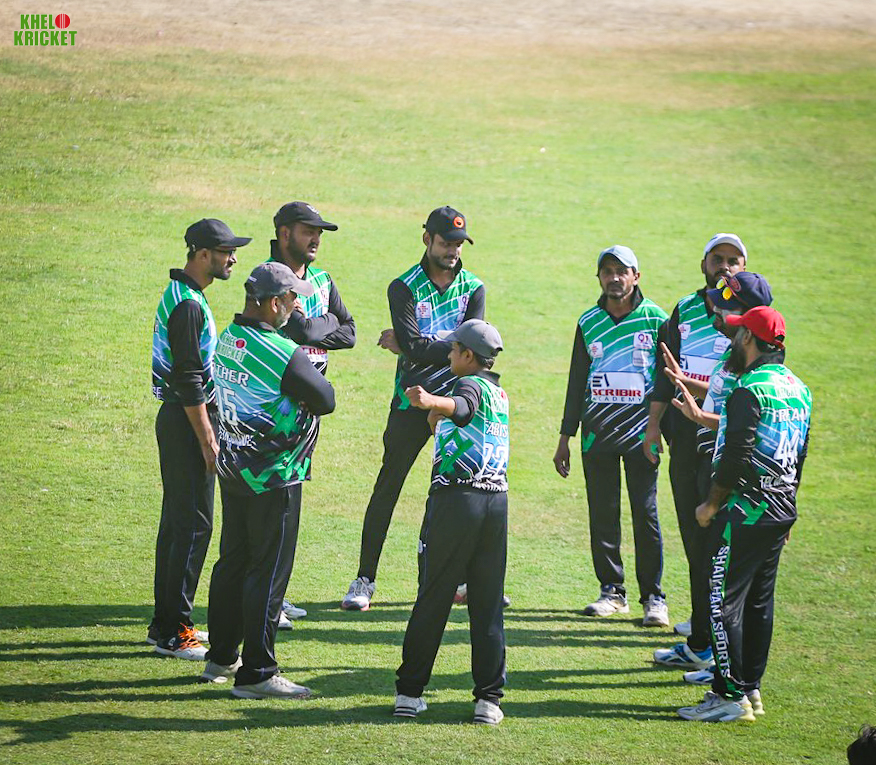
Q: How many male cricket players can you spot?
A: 9